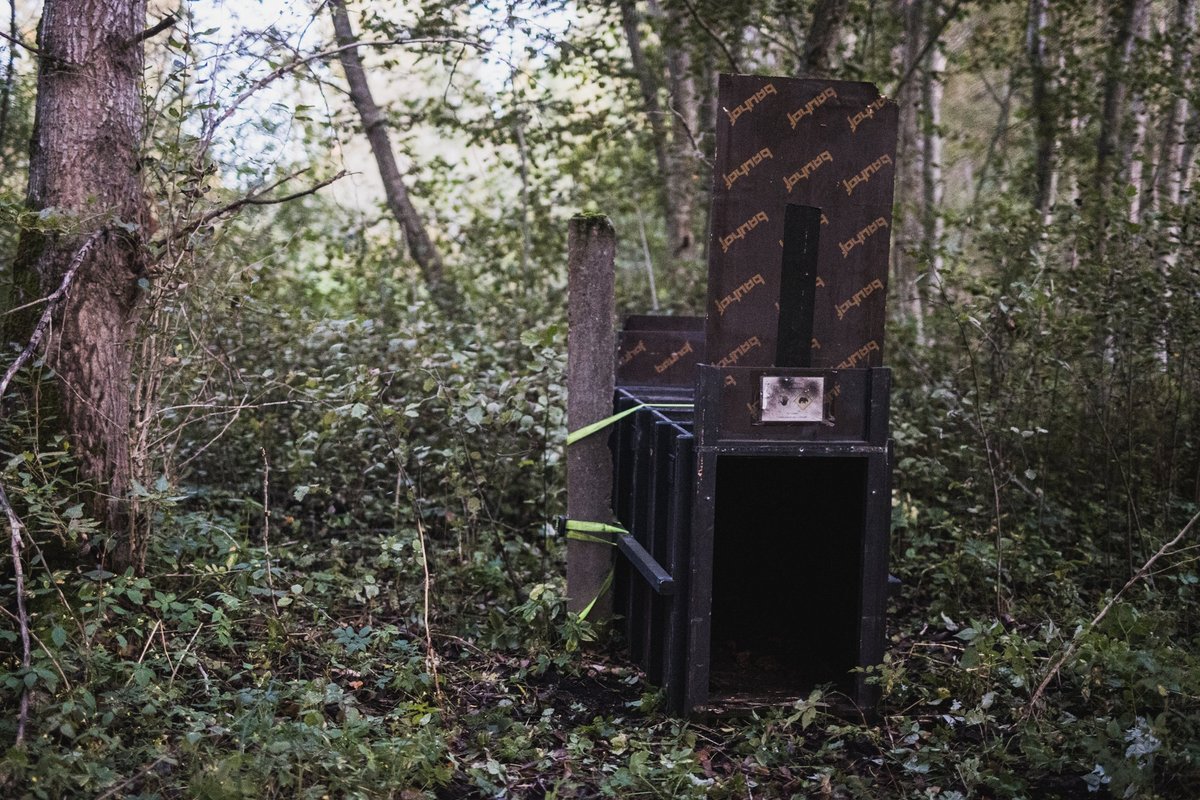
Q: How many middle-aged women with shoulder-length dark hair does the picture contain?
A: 0